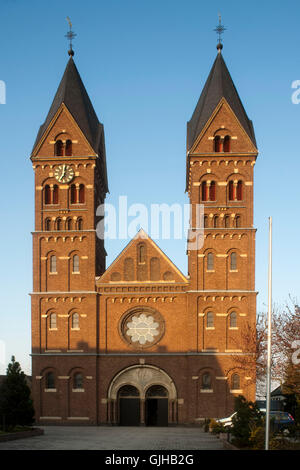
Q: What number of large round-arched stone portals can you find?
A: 1